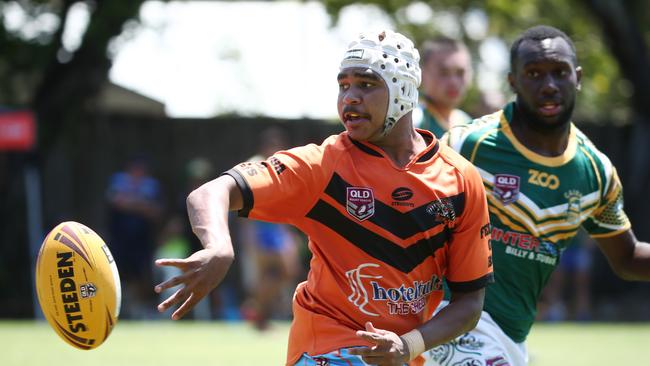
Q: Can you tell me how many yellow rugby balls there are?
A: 1